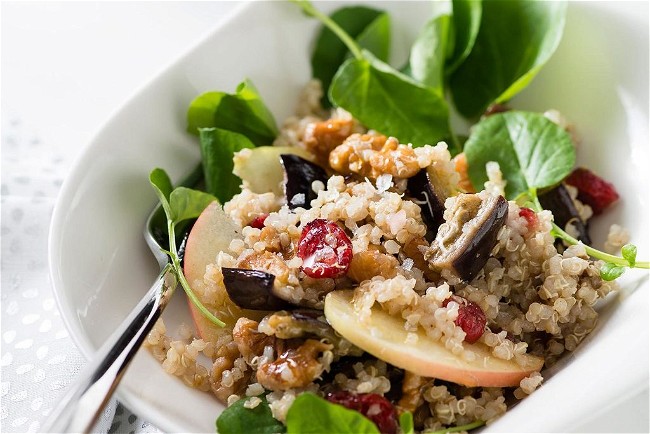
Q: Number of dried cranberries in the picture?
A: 6